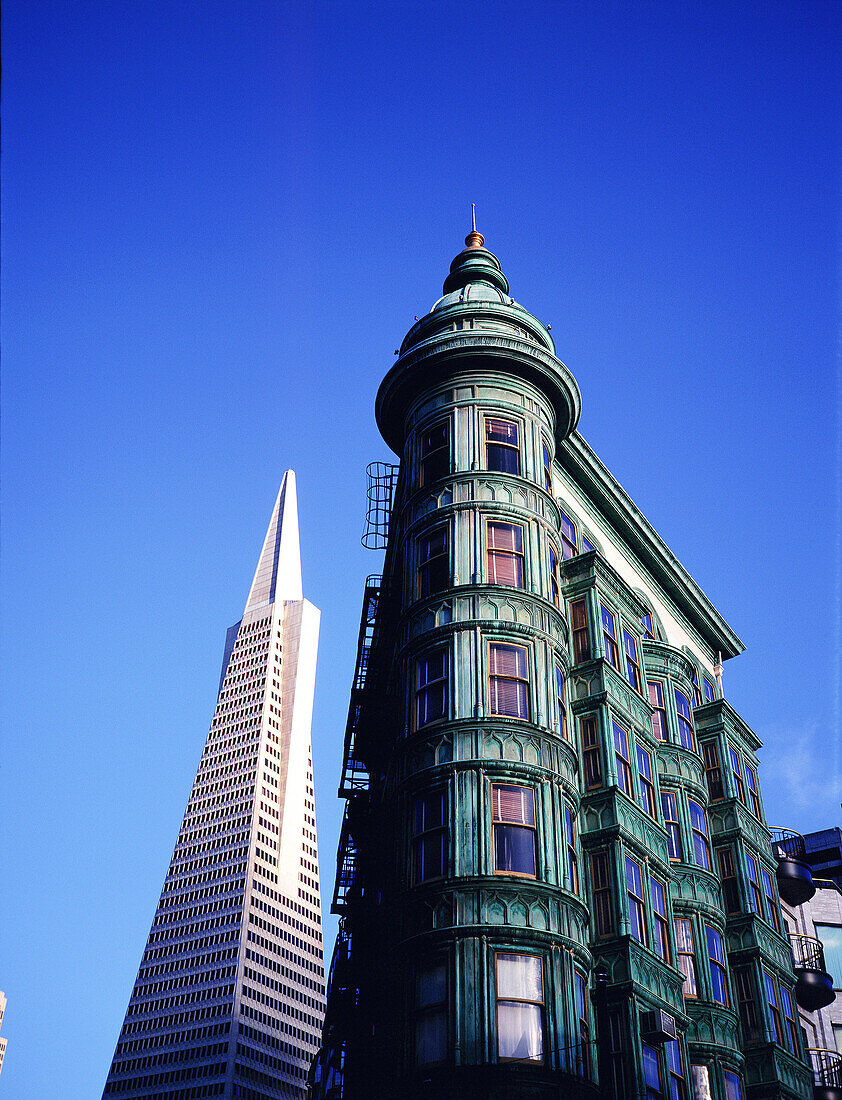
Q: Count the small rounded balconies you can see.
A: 3